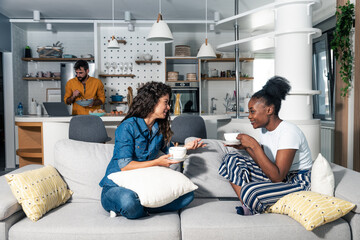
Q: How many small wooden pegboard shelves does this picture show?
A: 4